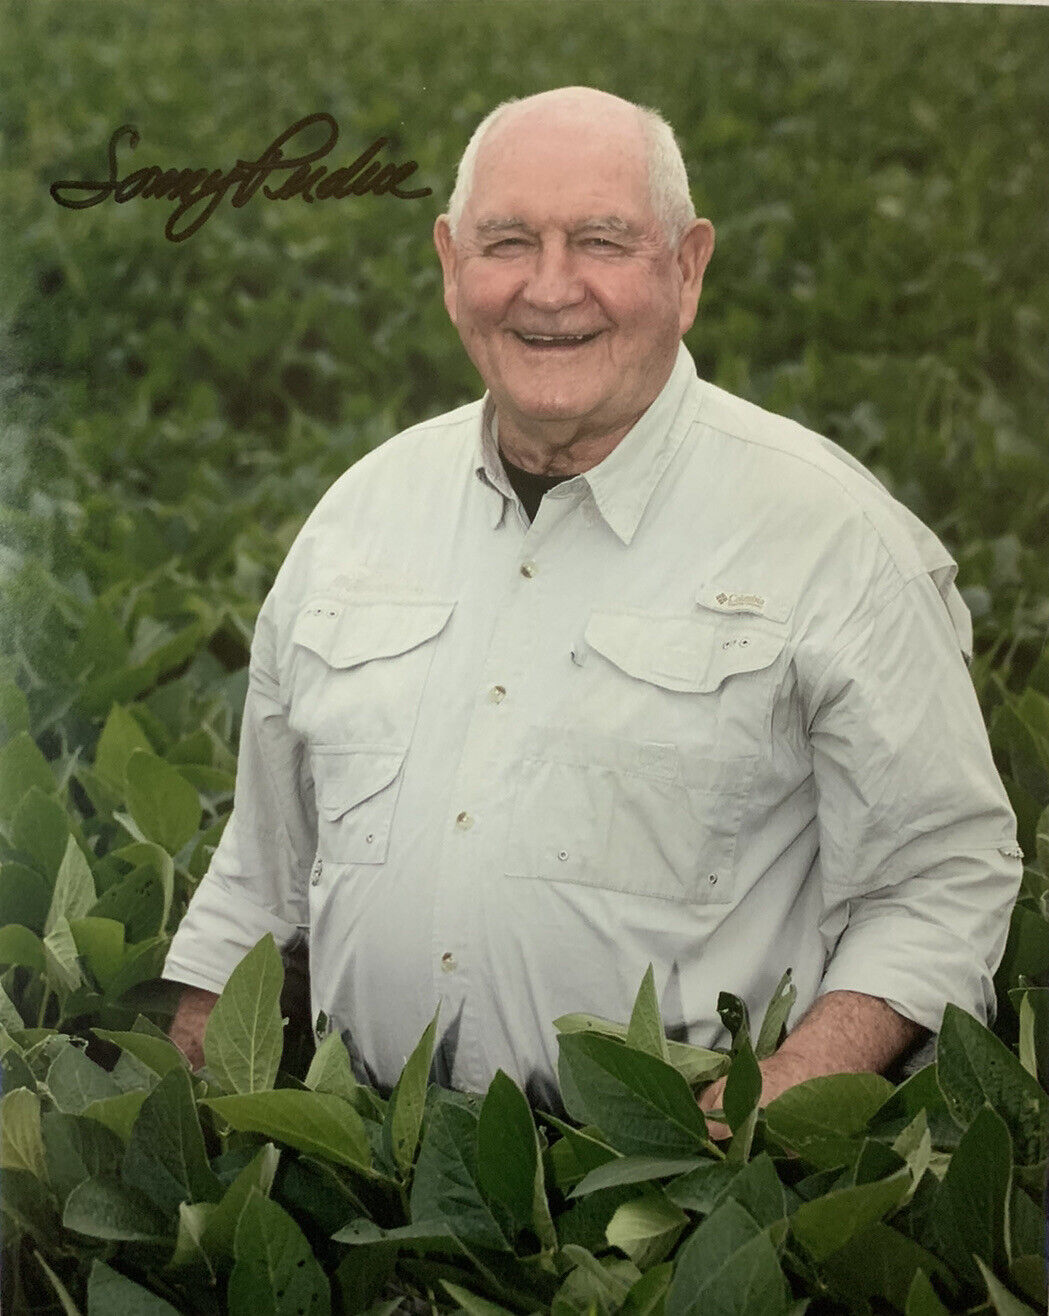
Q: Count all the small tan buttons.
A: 4